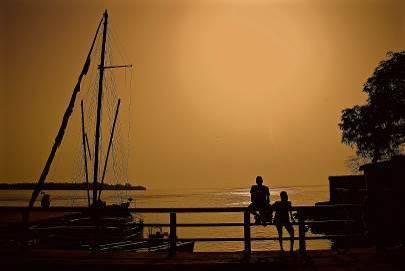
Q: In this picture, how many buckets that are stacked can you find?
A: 0